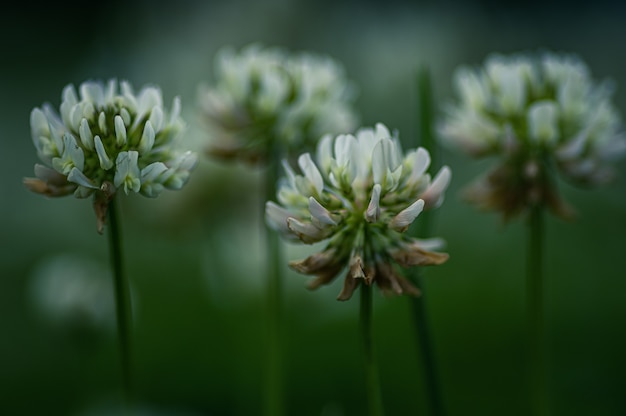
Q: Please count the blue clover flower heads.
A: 0